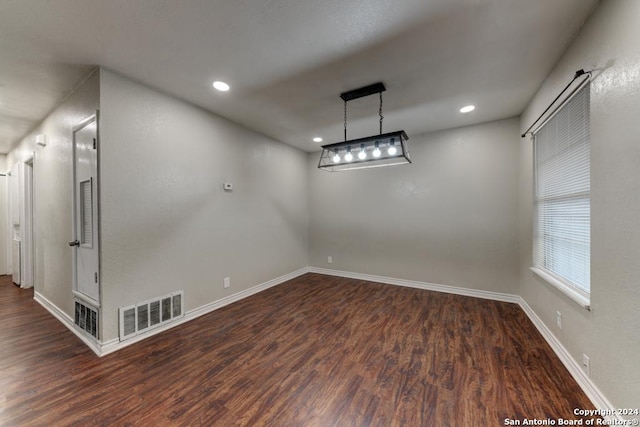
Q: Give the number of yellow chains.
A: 0